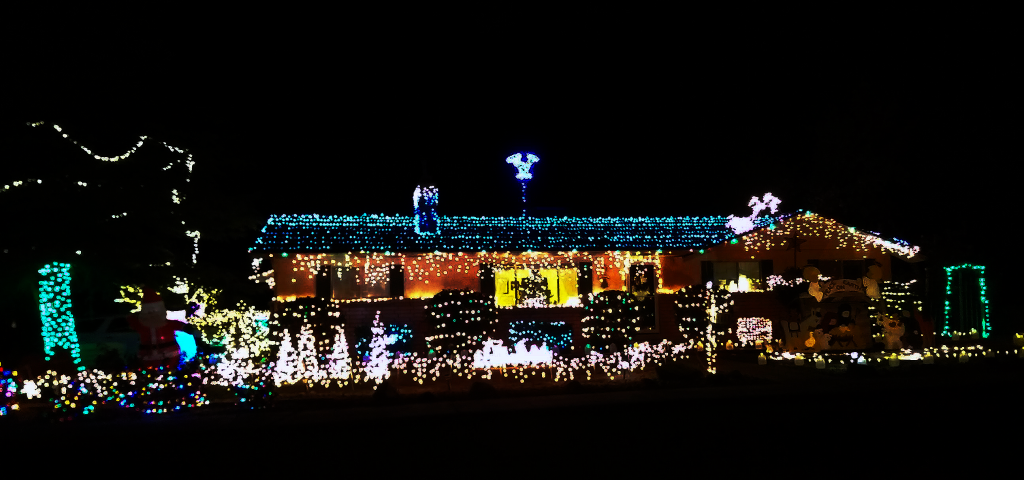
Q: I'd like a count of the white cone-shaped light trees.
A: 4